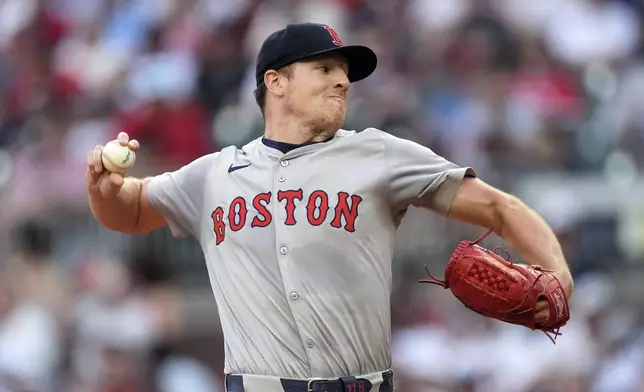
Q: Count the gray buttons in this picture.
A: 5